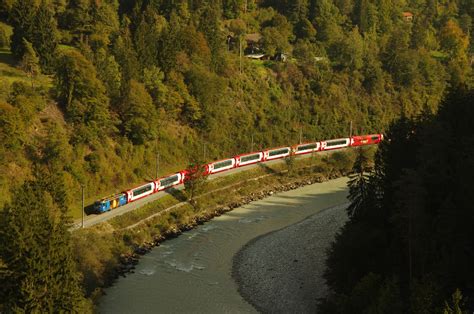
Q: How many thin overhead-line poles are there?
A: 6